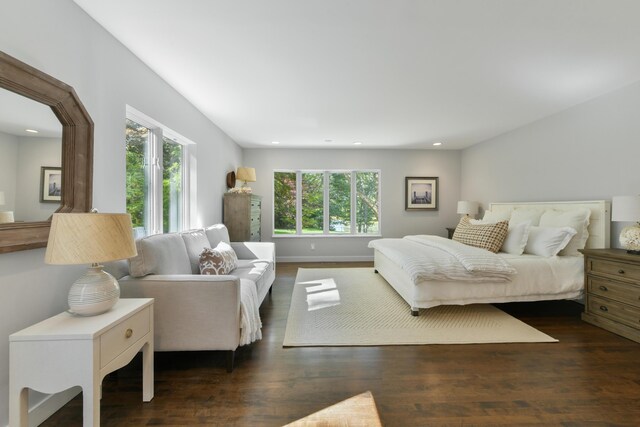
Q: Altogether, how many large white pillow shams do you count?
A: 3